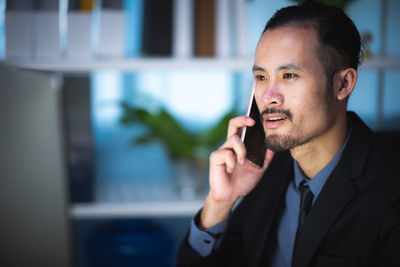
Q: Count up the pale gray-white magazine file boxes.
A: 4